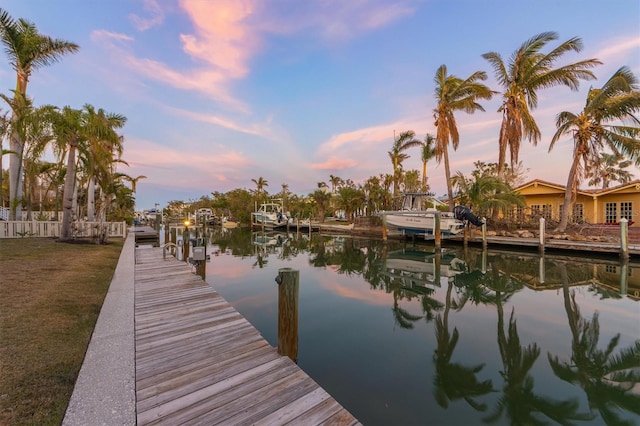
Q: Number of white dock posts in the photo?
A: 3